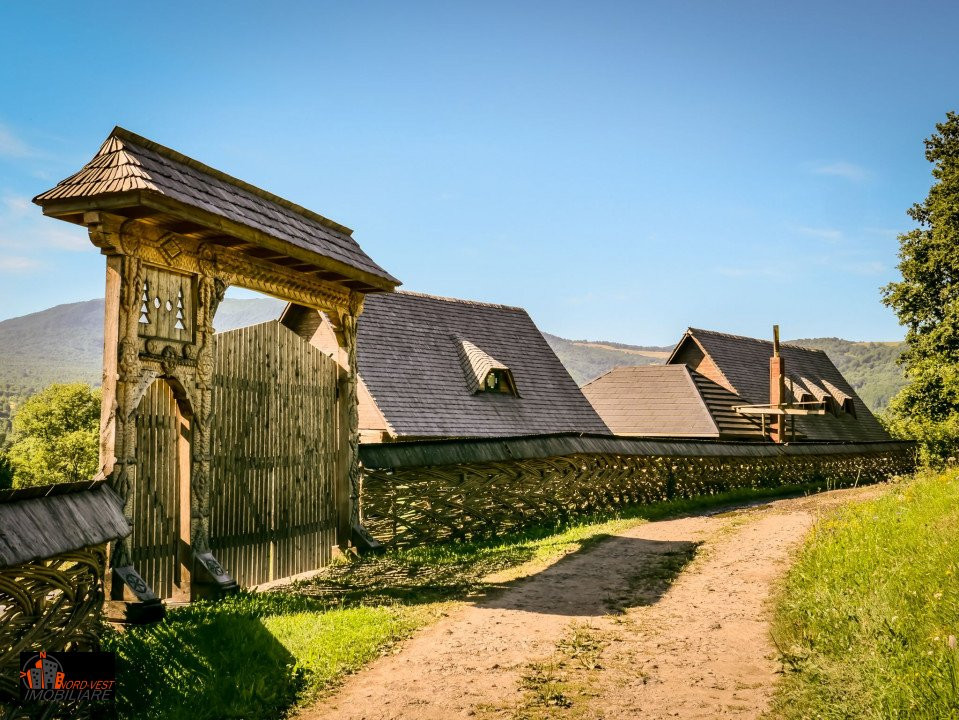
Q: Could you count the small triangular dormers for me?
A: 4